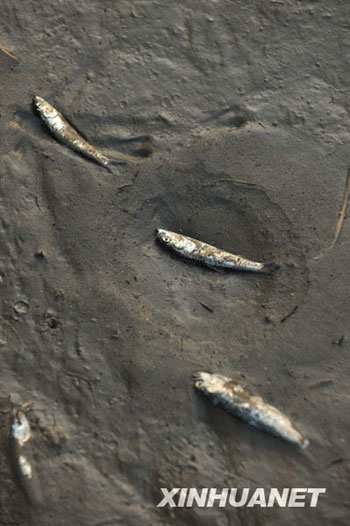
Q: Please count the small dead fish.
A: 4